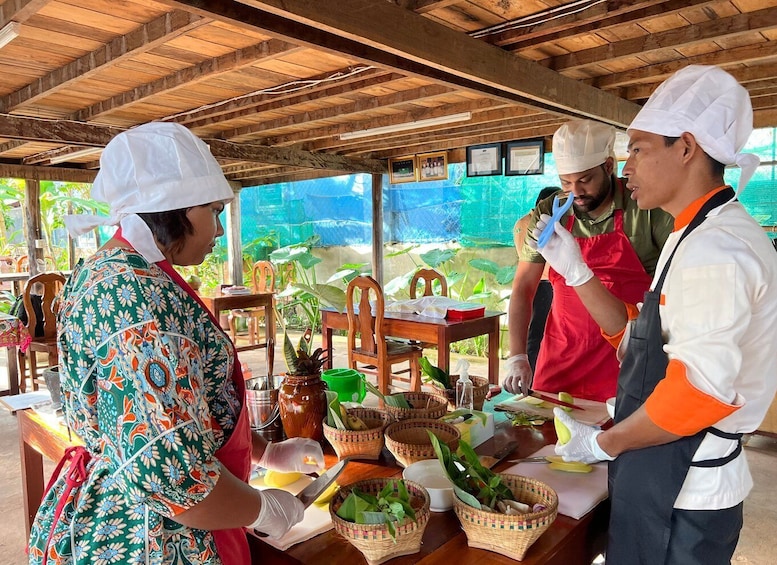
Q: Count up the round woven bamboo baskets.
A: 6